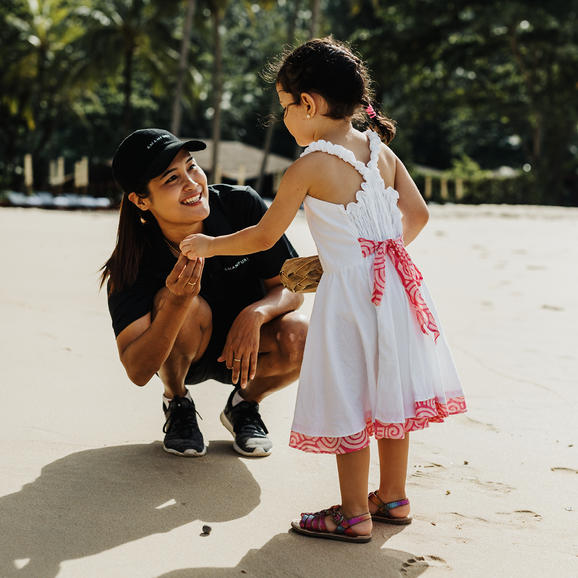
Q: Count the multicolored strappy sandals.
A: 2